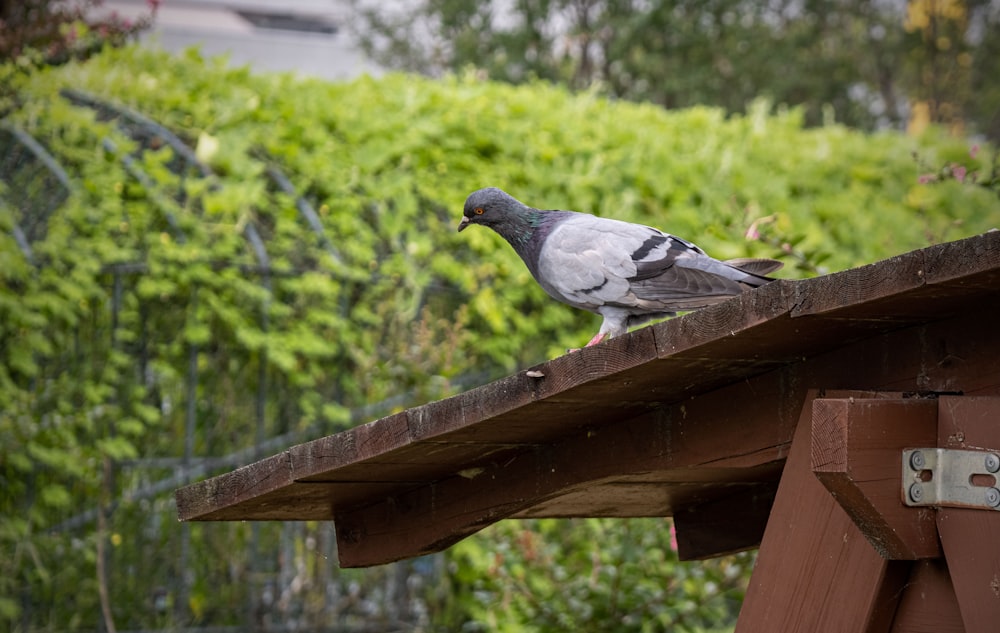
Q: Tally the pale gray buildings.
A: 1